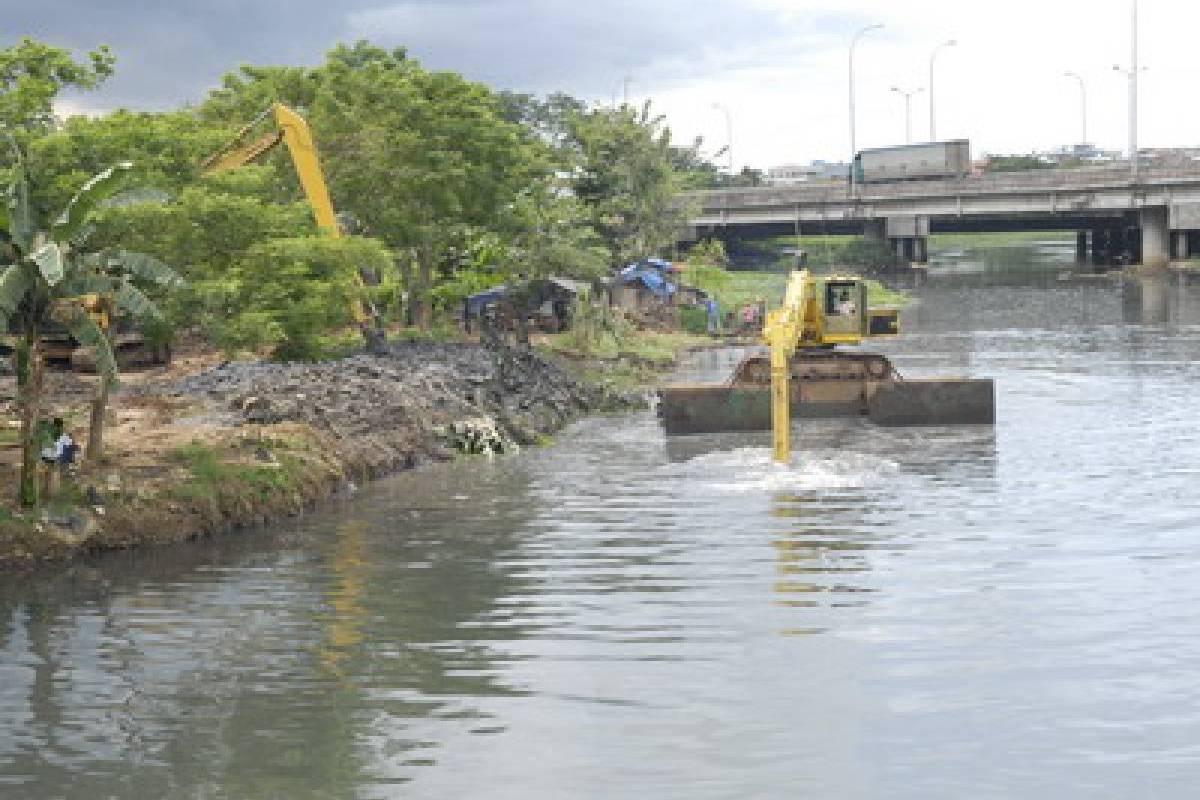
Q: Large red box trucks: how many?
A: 0